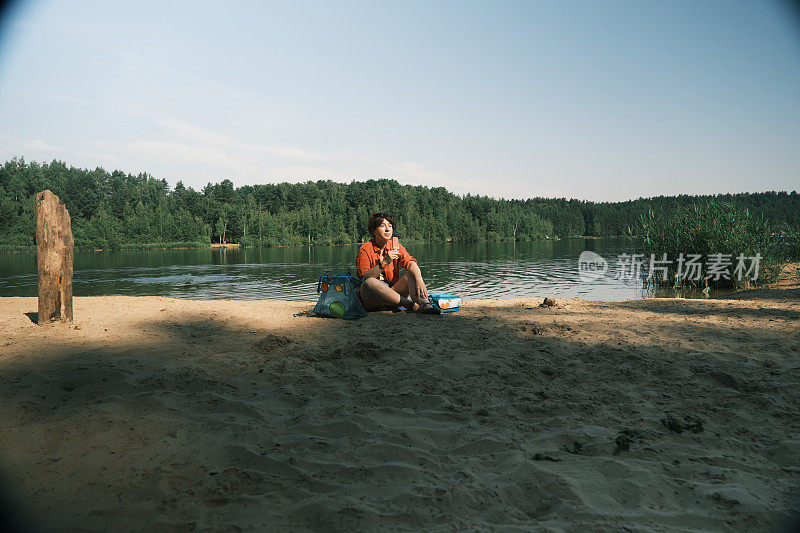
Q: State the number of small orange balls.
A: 1